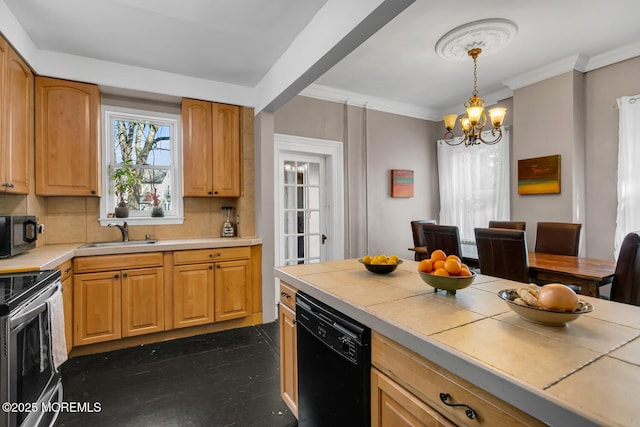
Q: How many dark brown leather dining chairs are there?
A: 6